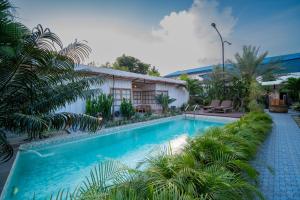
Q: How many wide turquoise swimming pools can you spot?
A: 1